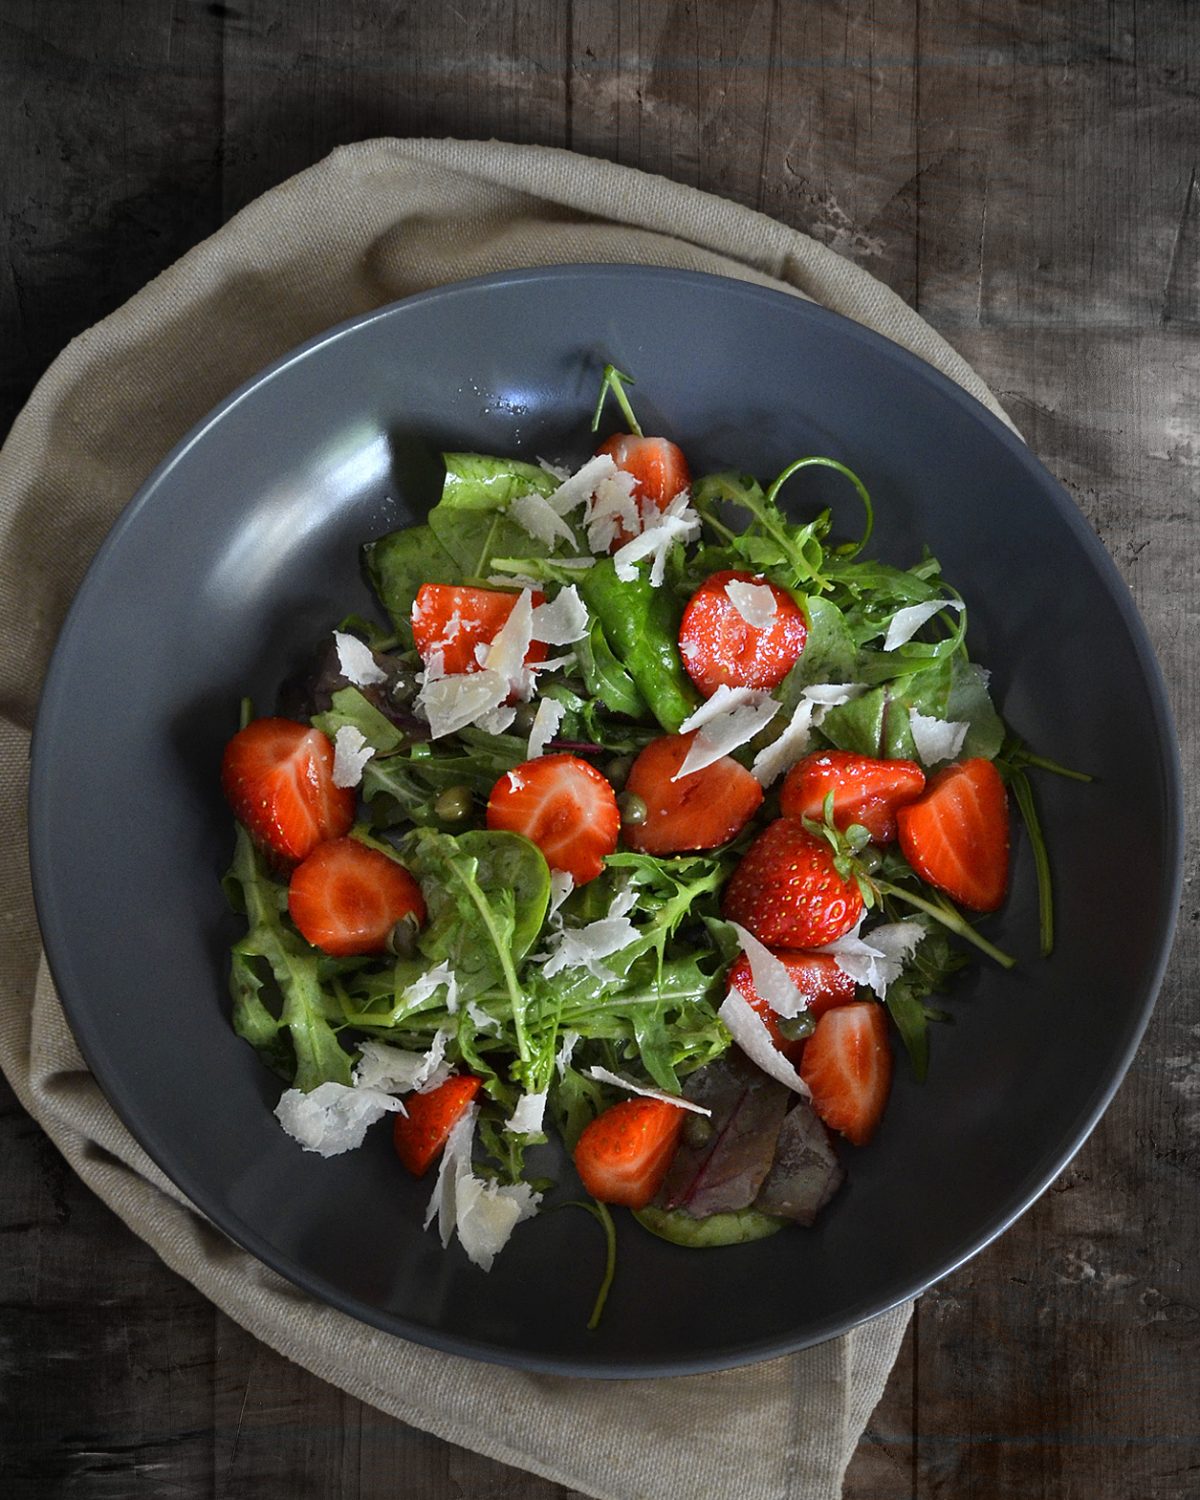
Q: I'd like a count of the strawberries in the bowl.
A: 14